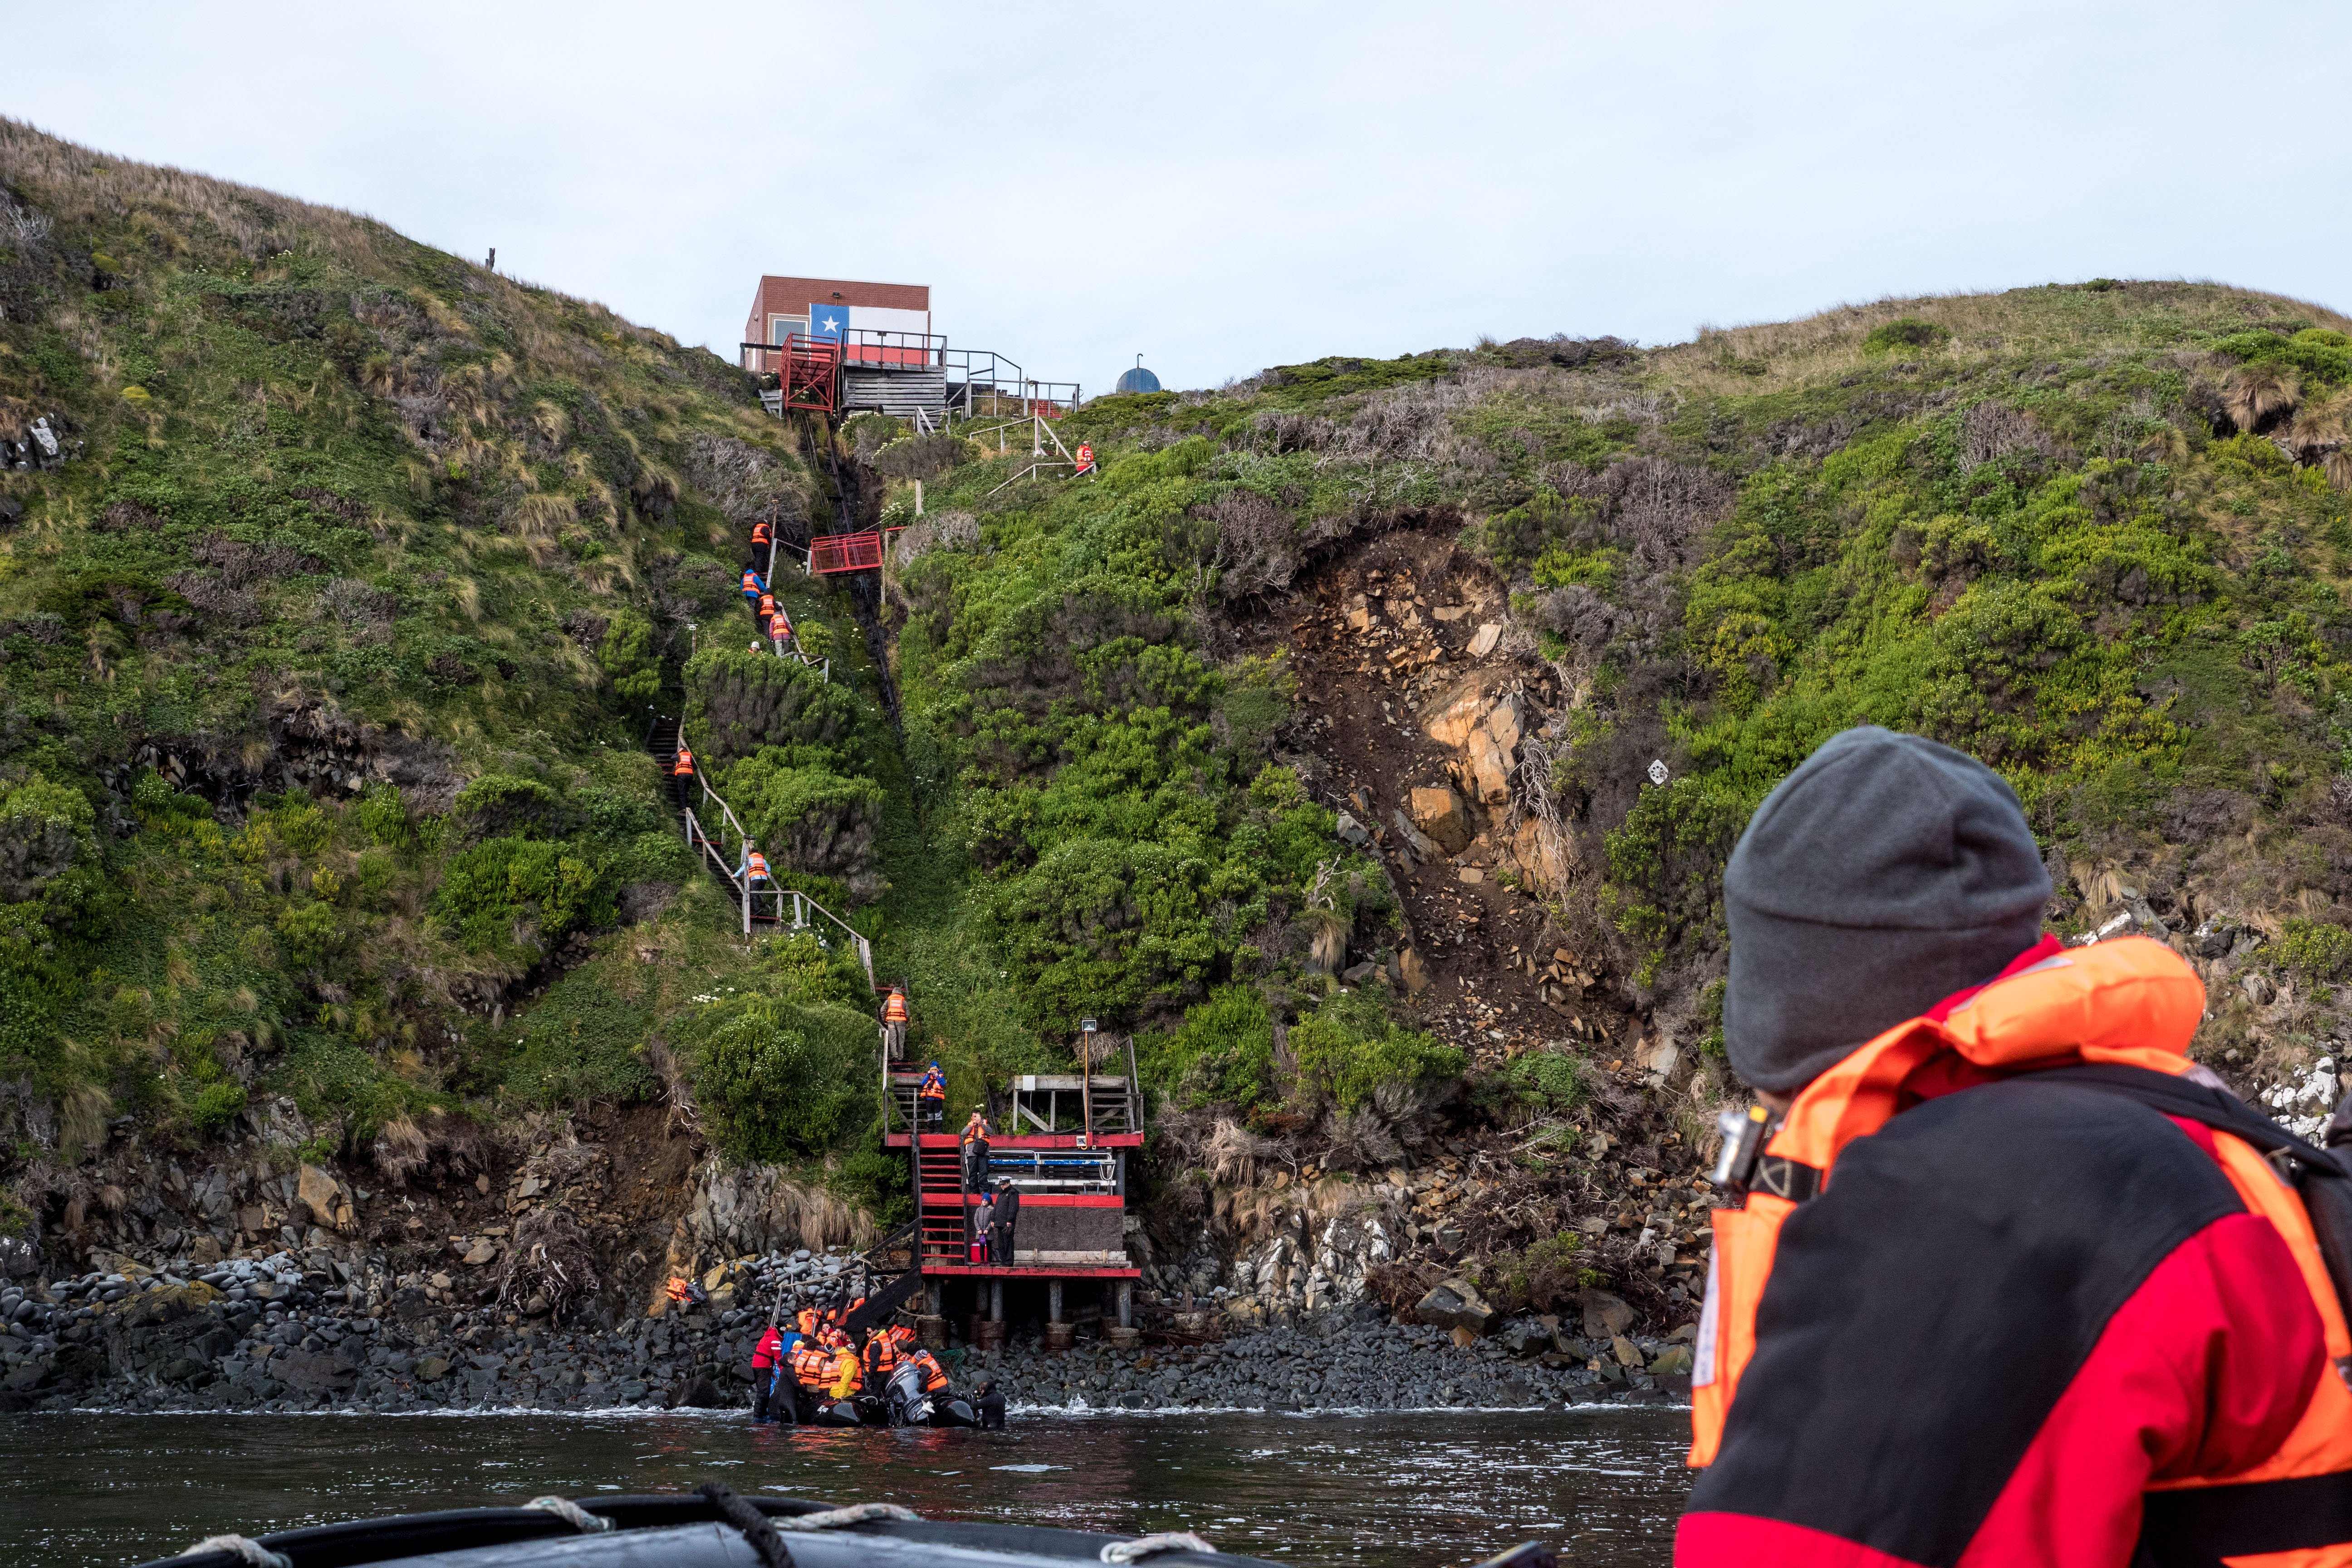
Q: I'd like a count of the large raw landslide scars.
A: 1